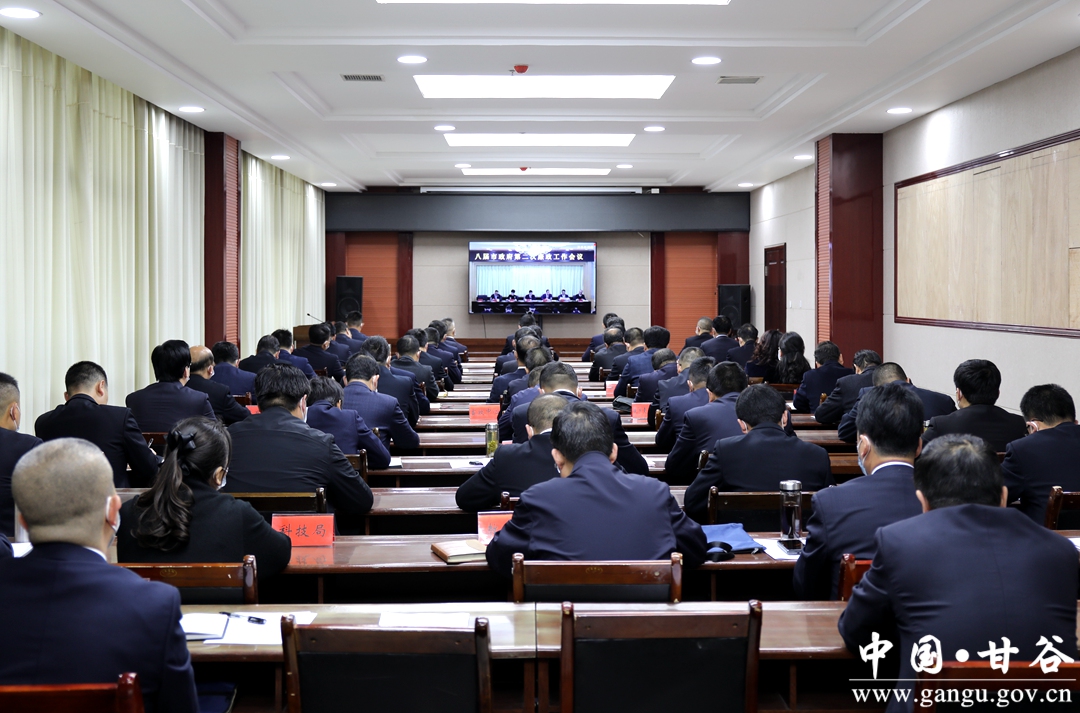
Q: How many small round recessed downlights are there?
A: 13